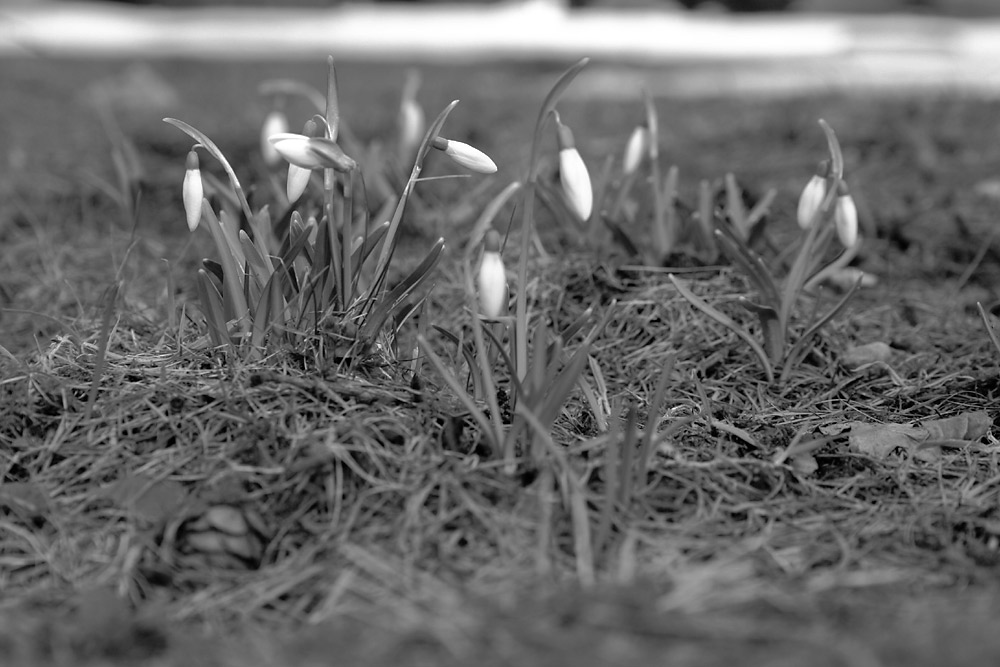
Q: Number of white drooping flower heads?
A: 11